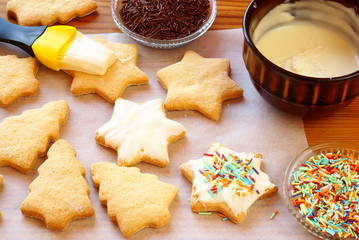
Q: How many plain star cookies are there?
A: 2